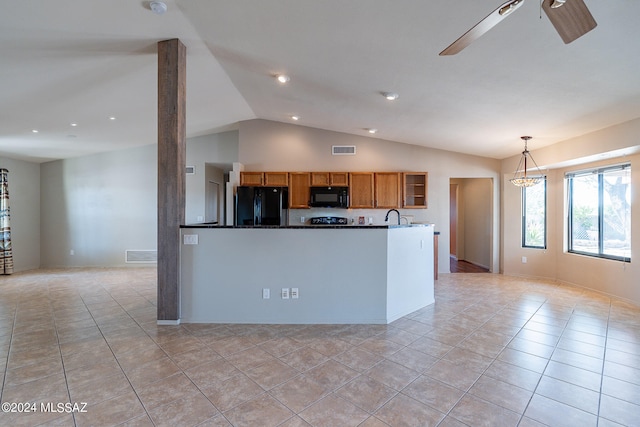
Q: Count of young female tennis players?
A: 0